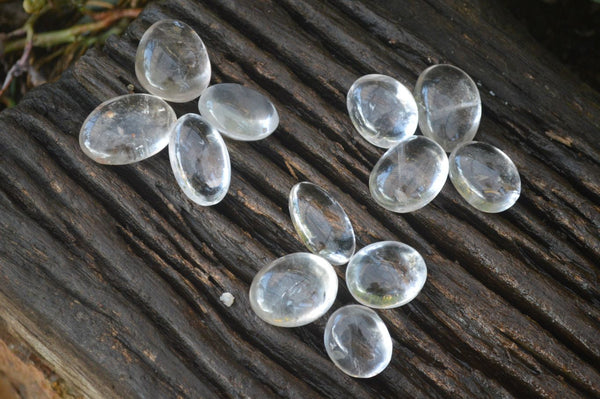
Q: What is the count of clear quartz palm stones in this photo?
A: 12